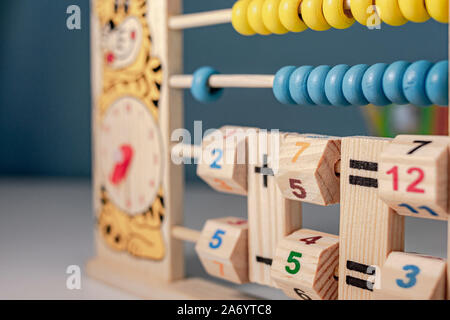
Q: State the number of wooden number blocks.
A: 6